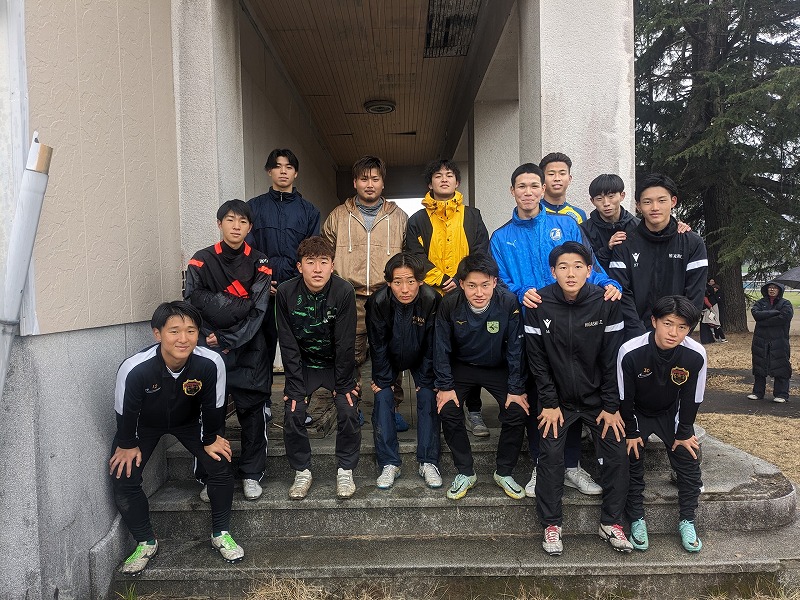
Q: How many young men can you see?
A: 14